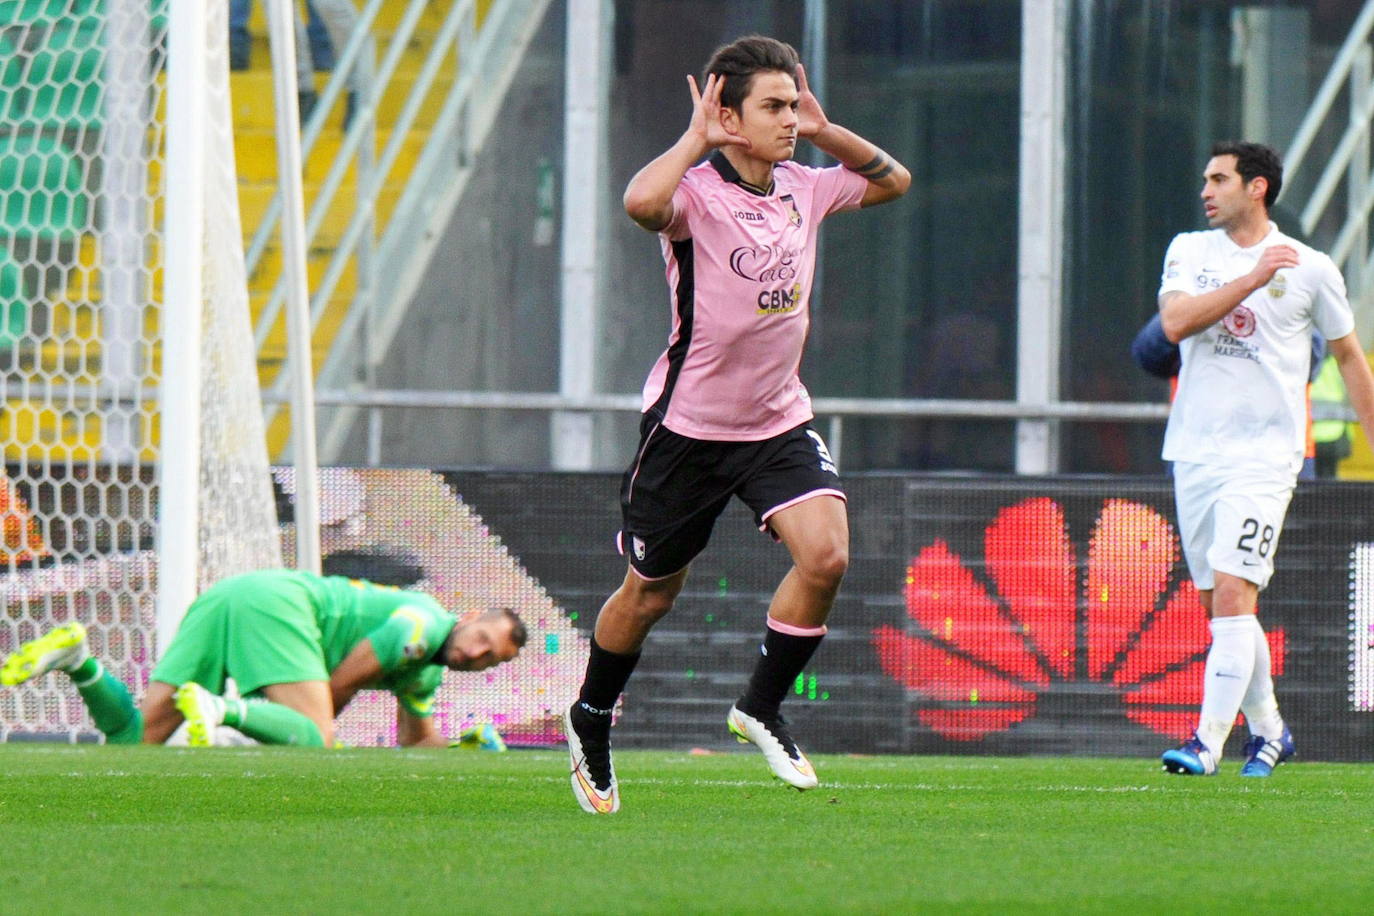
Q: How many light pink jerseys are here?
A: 1